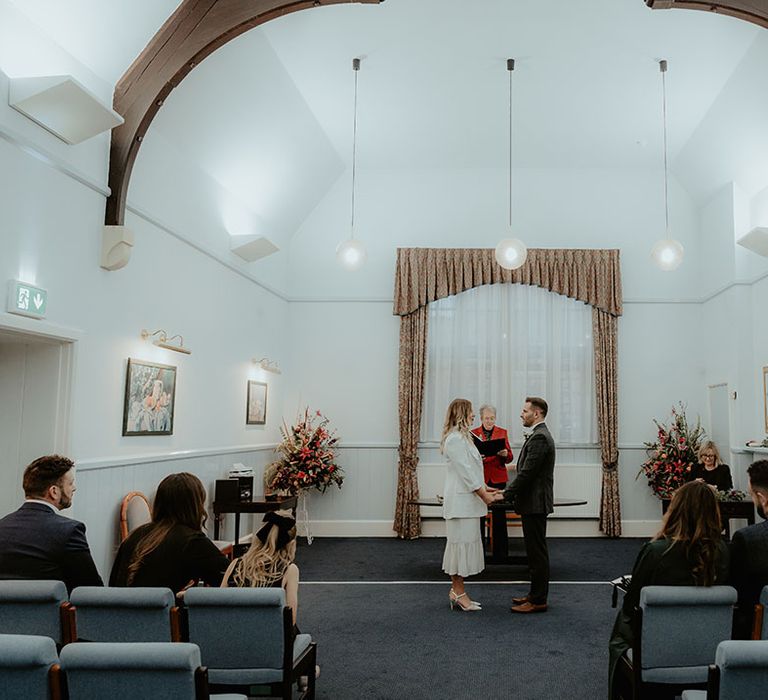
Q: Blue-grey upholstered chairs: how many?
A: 8